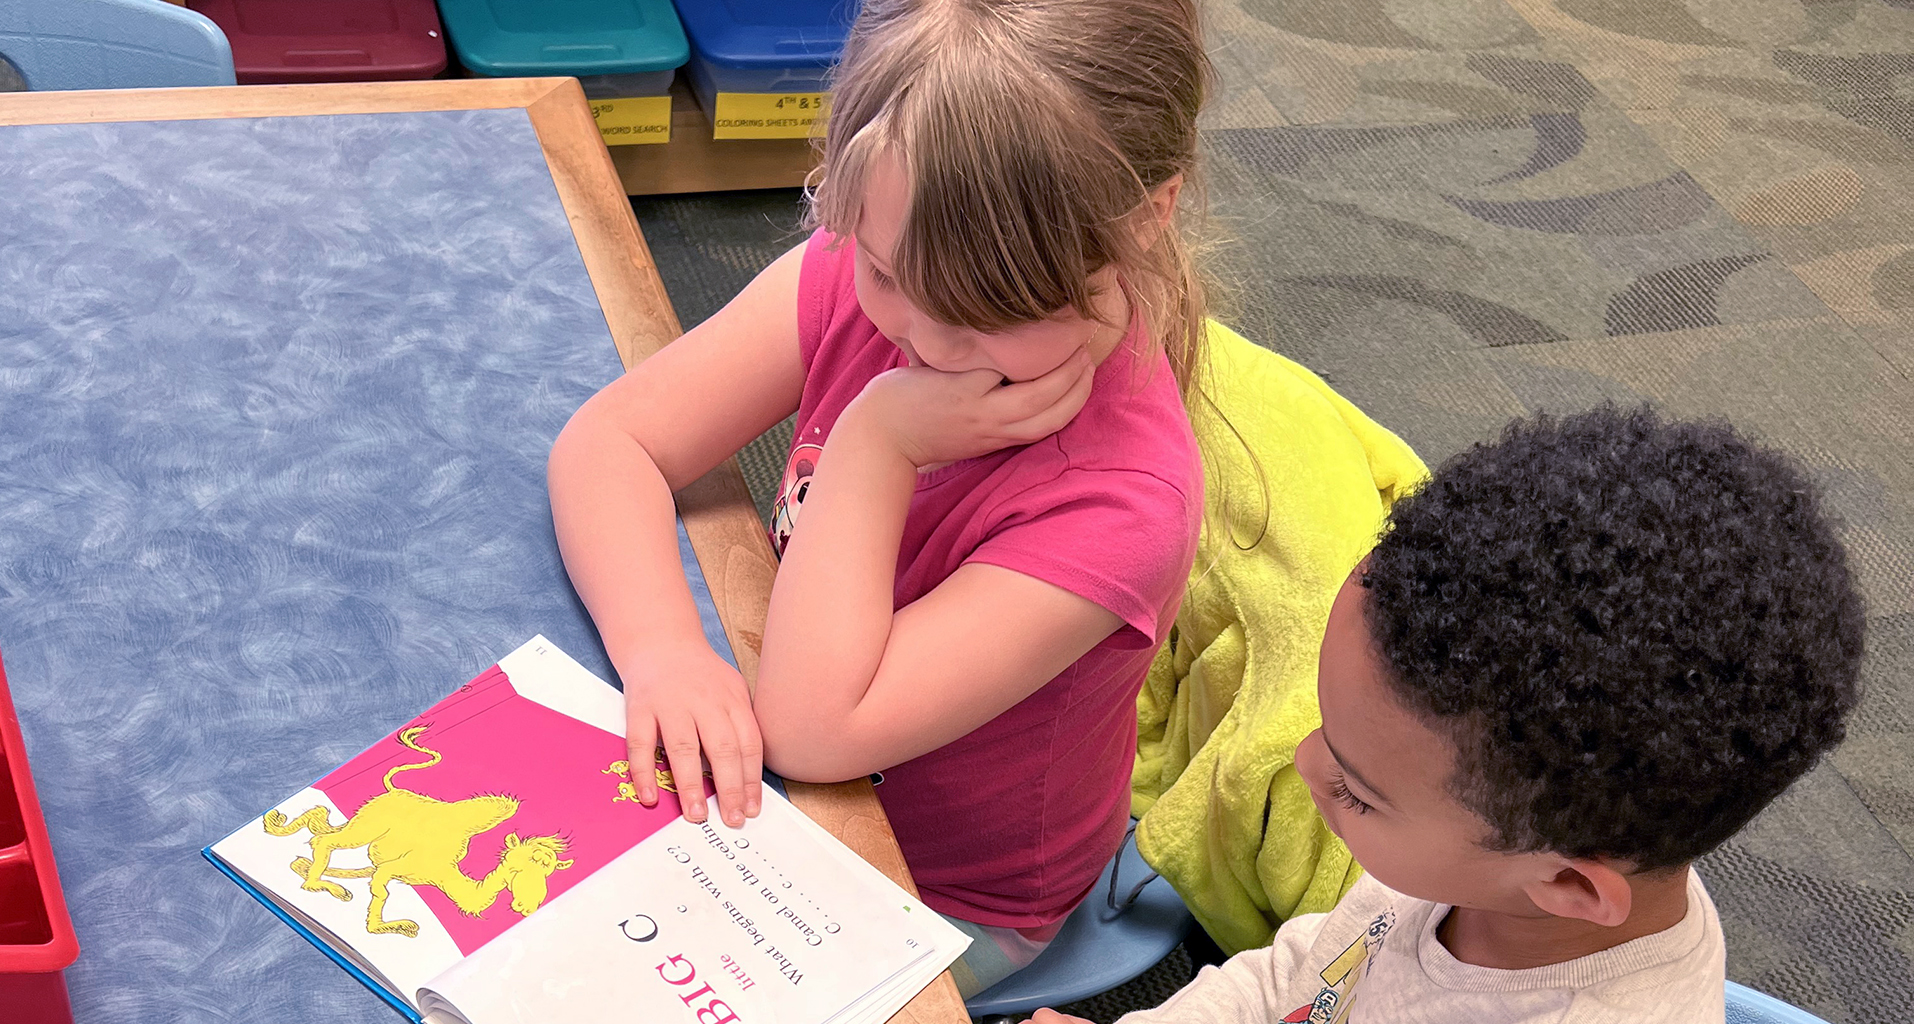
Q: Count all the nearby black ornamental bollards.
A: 0